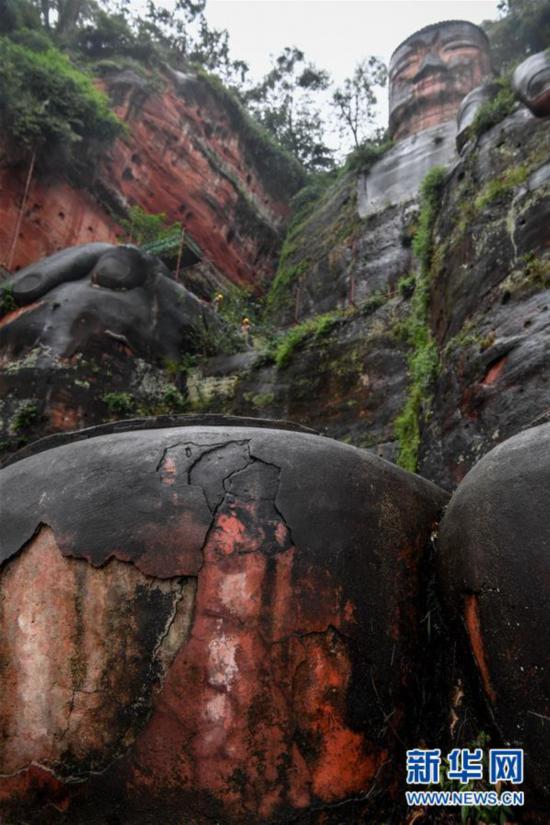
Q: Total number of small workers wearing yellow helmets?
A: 2